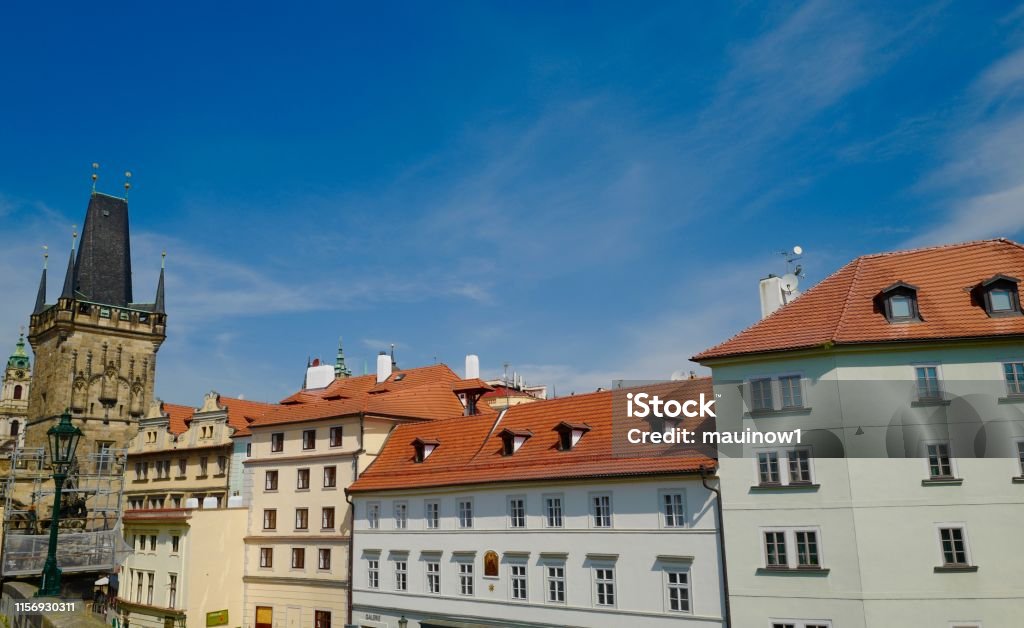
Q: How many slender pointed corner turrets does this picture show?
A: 3